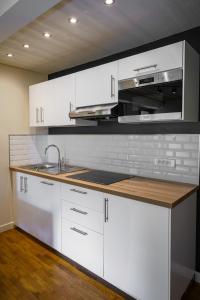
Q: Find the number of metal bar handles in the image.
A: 12